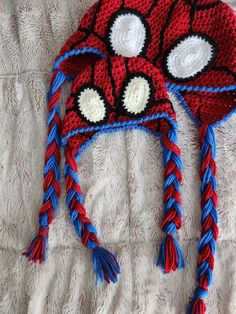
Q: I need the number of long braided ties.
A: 4